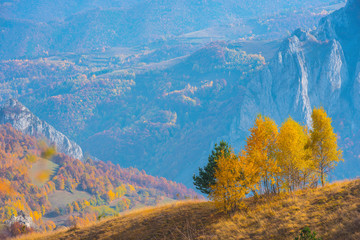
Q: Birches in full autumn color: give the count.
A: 4